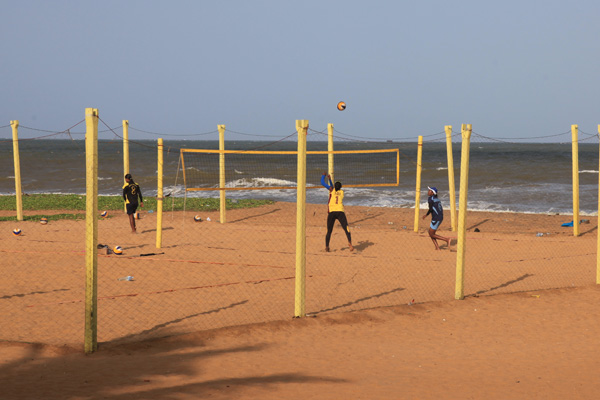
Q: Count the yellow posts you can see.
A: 12